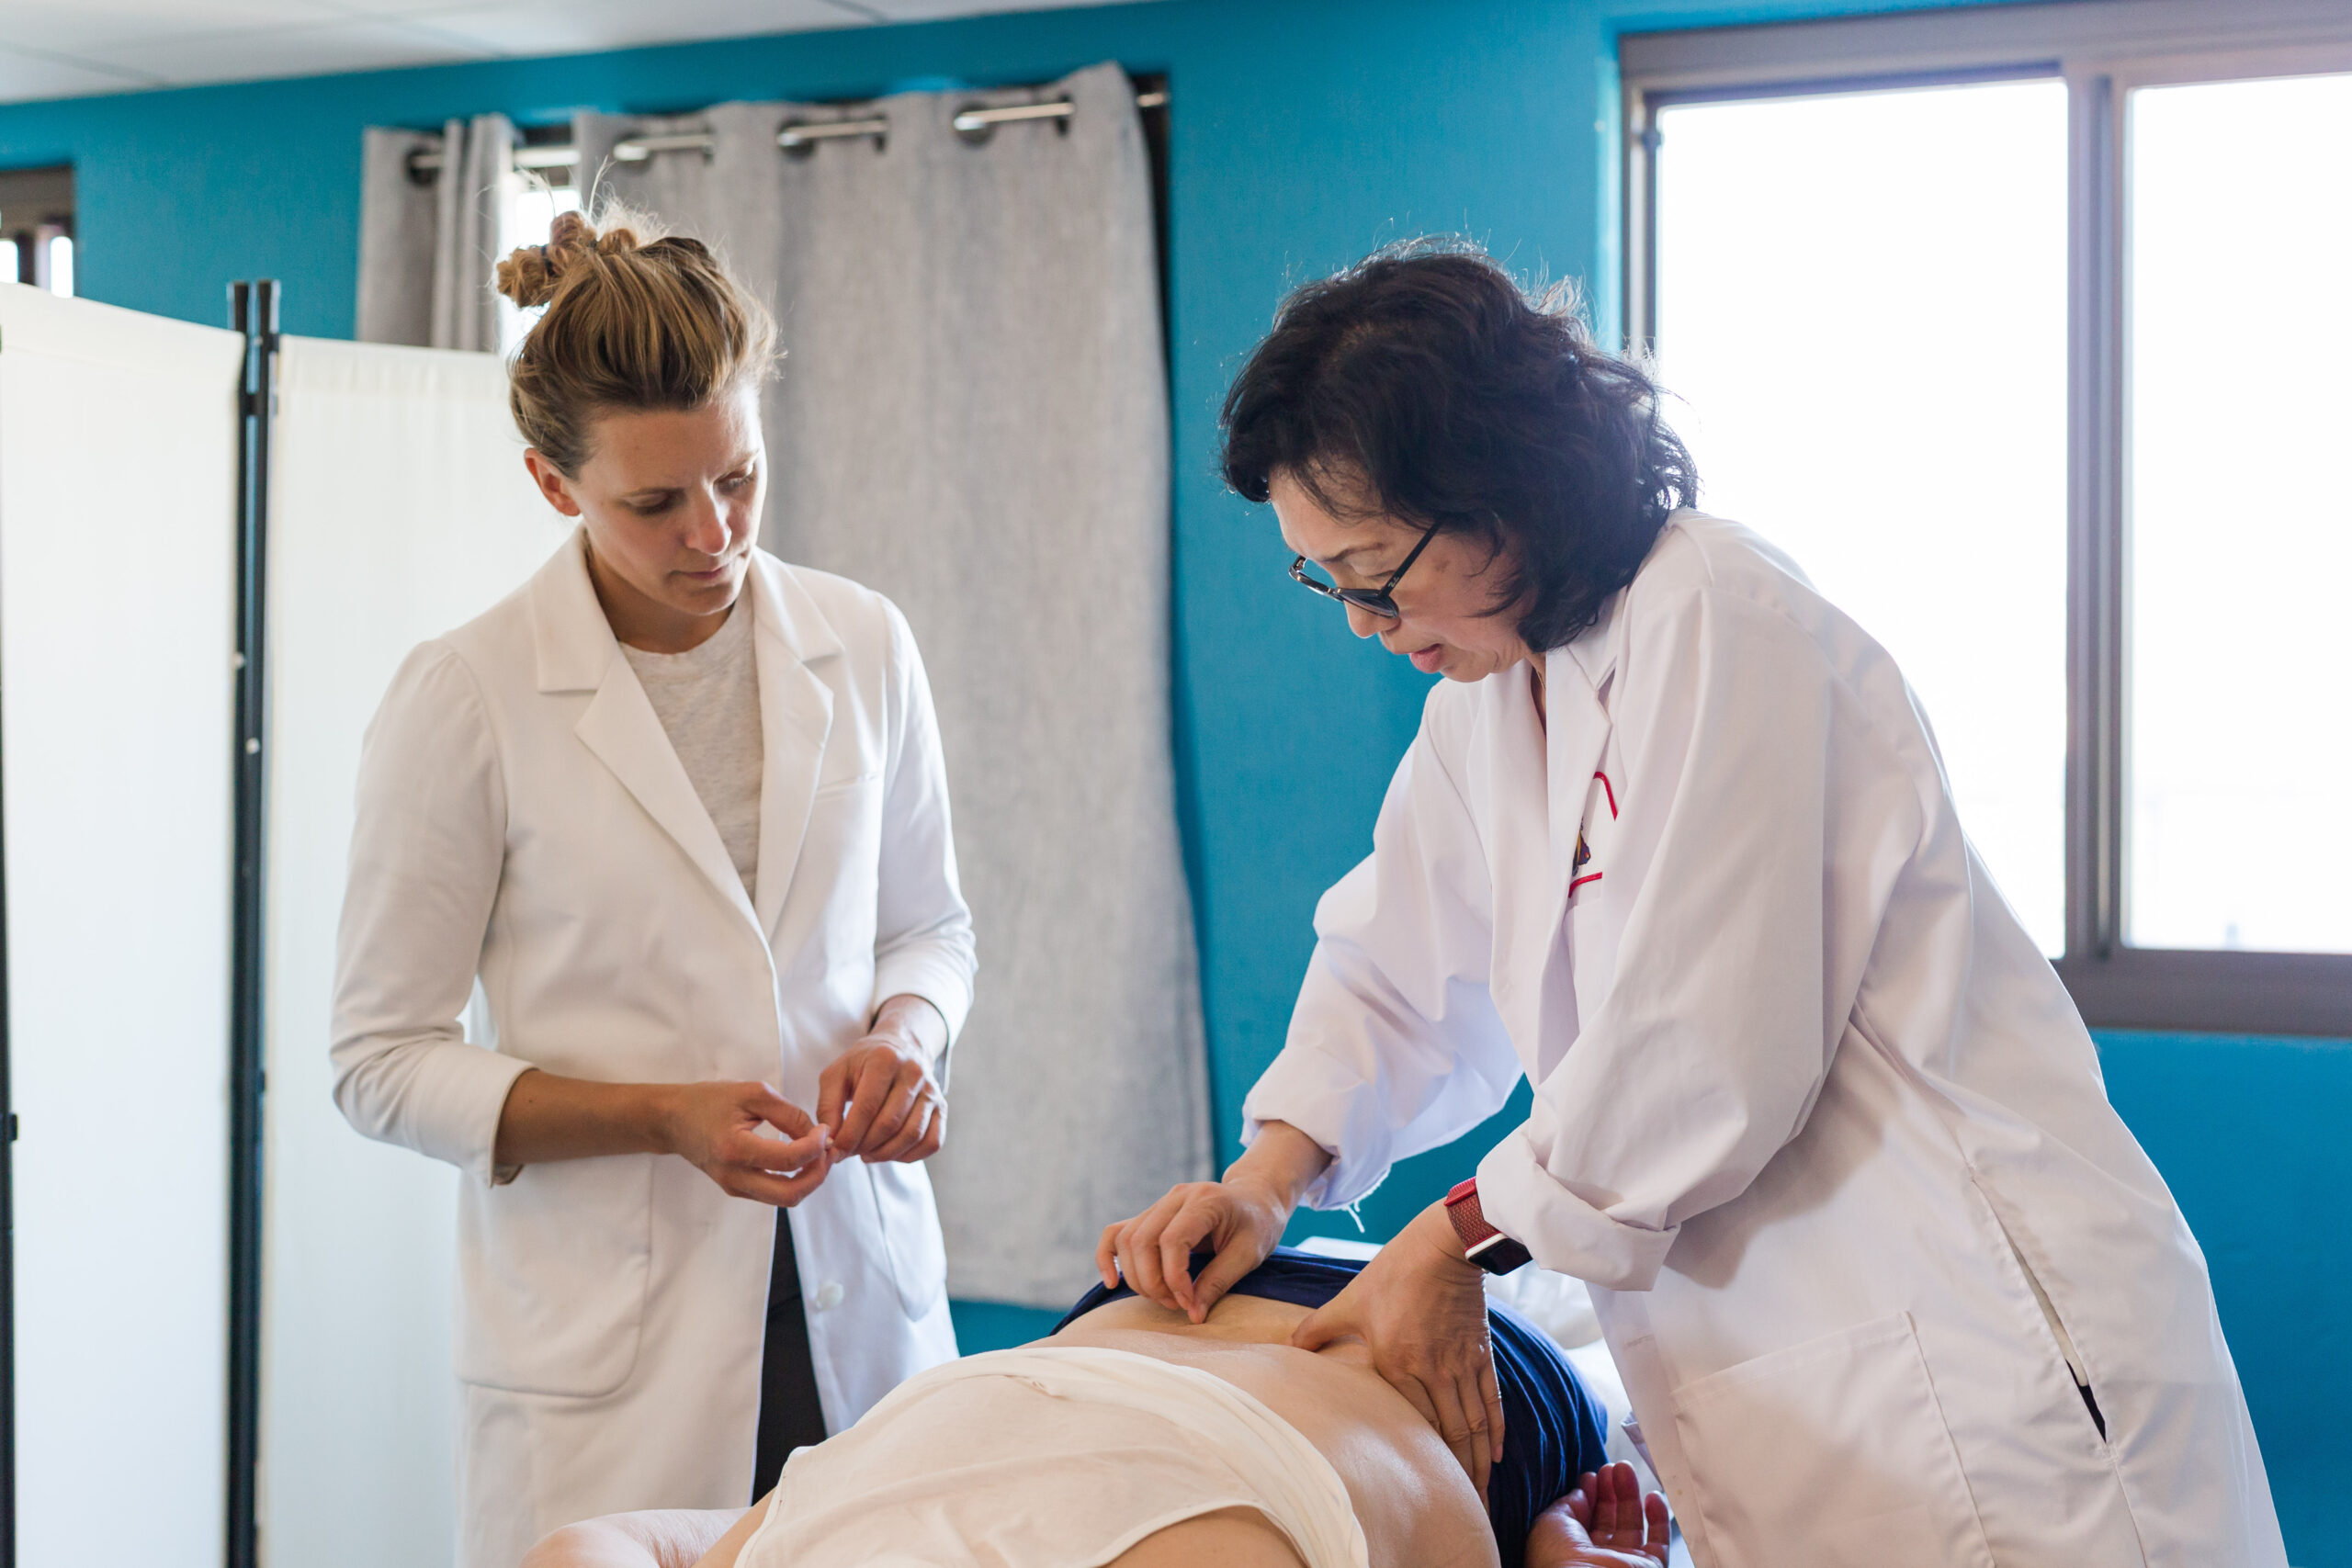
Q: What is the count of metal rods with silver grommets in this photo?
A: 1